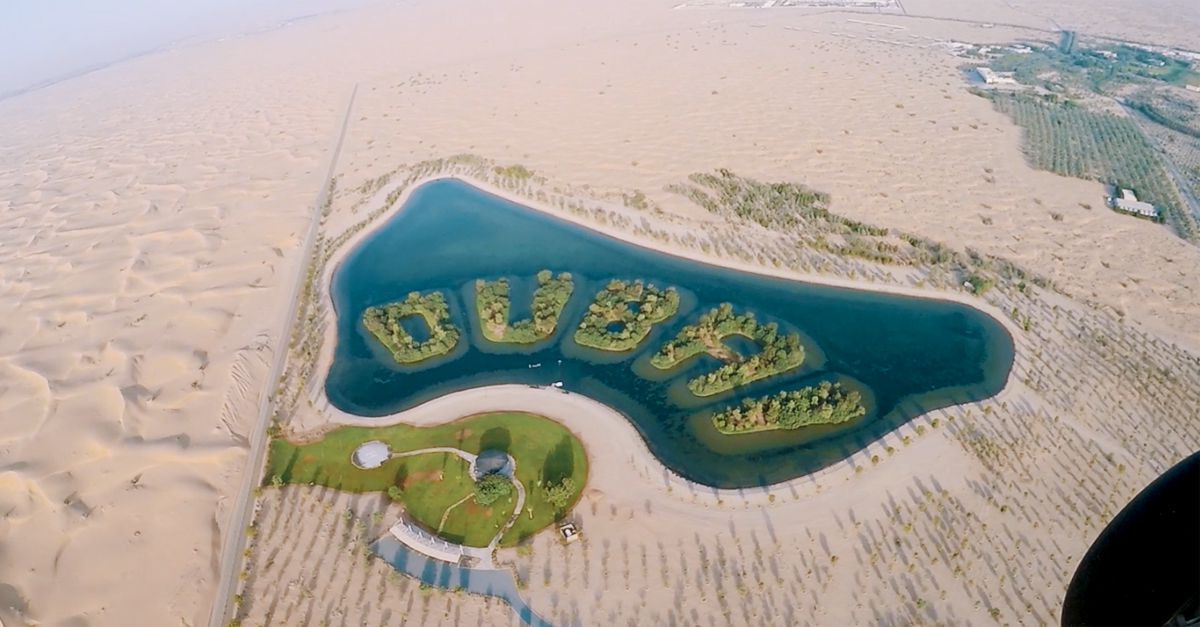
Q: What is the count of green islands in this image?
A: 5